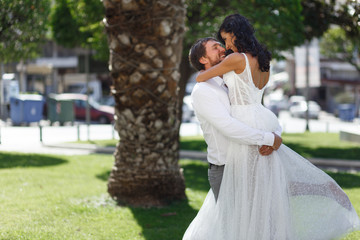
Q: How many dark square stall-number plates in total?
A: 0